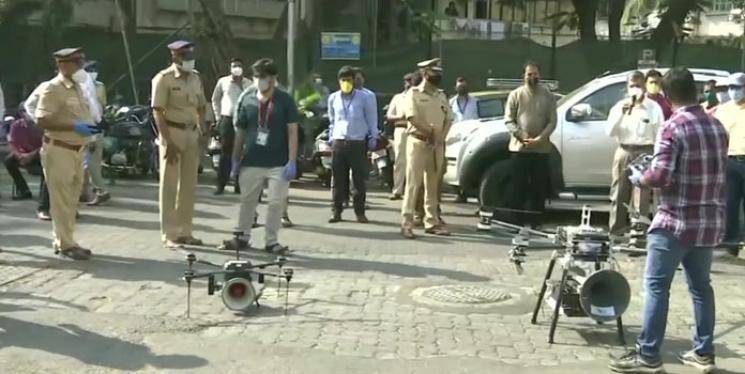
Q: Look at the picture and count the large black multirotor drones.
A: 2